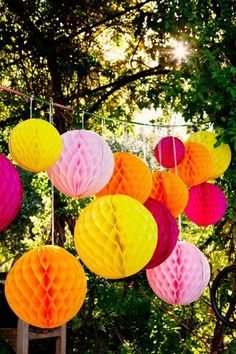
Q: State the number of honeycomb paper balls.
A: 13